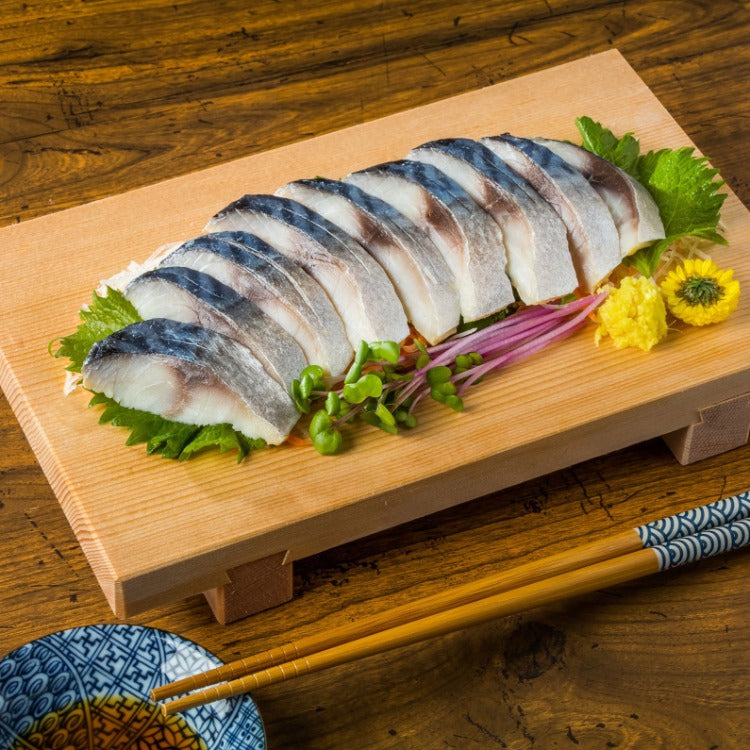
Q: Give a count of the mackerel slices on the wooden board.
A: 9